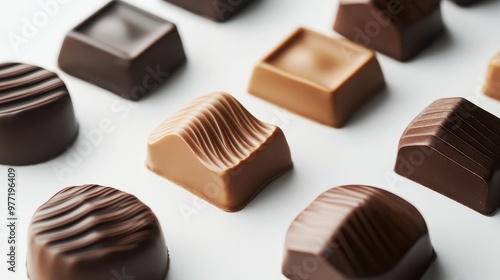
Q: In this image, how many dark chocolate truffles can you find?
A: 8